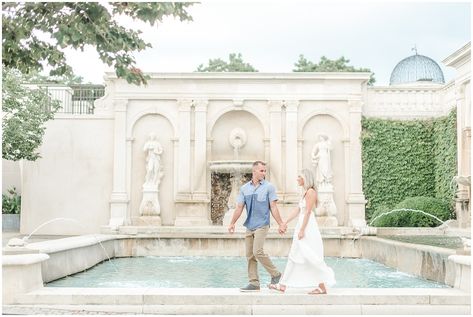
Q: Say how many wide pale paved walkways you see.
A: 1